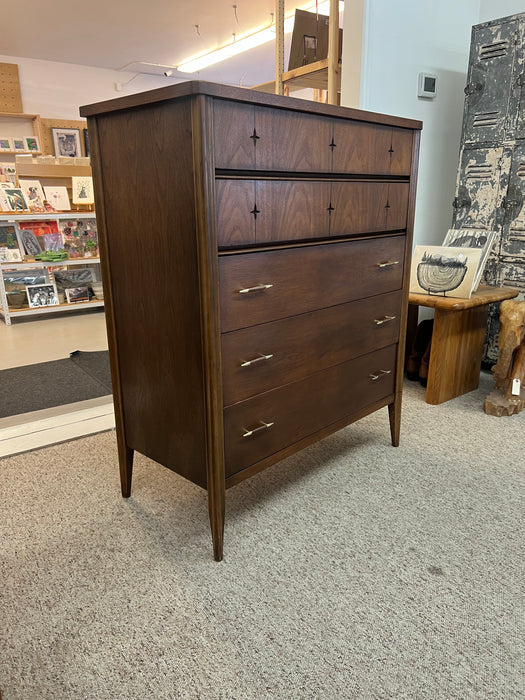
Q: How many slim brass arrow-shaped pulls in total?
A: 6